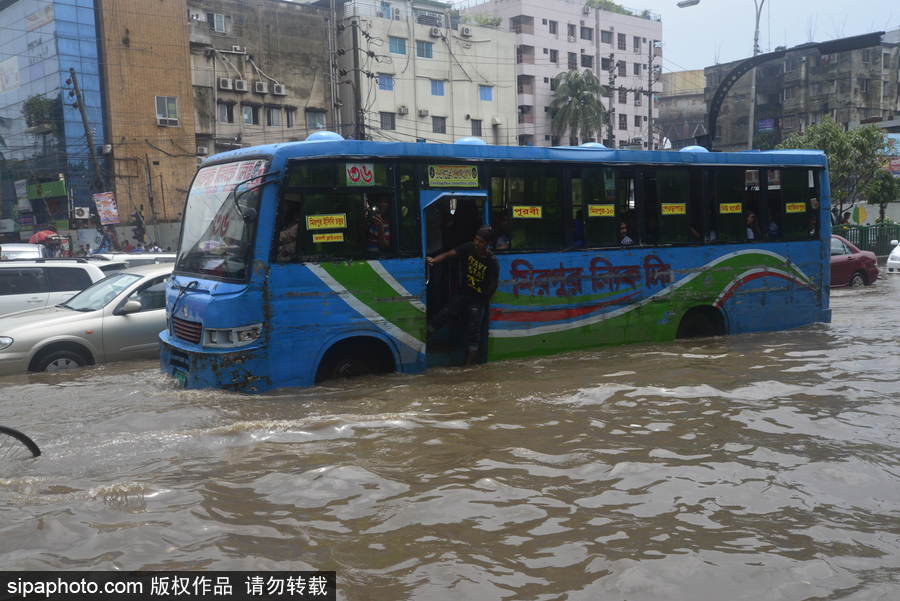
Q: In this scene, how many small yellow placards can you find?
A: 7